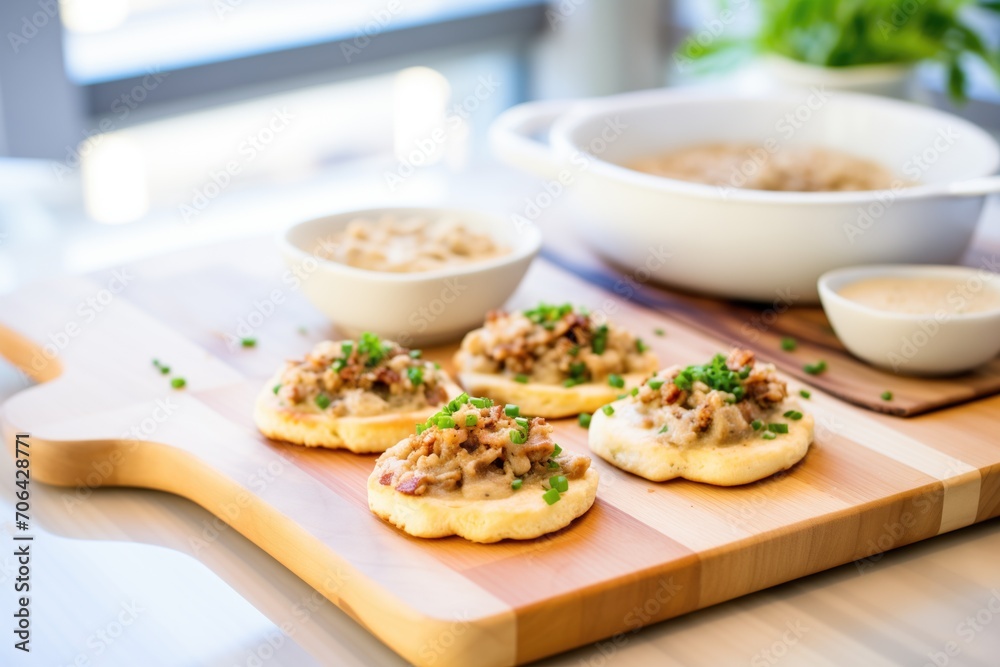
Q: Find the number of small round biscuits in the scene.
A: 4